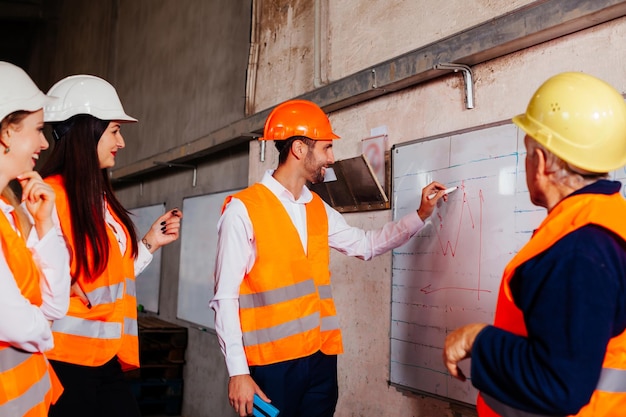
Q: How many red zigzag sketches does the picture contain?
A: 1